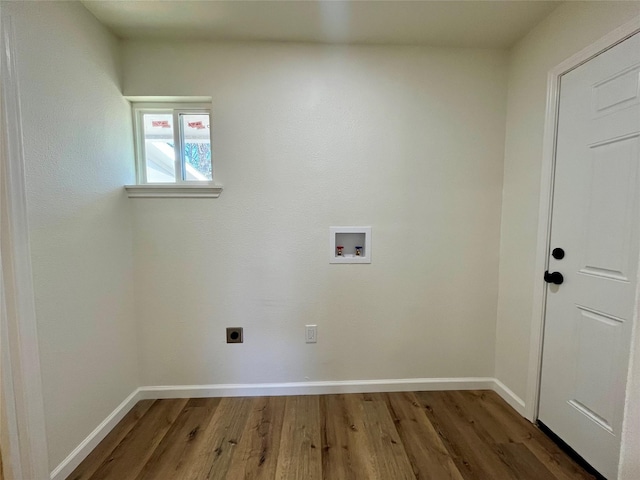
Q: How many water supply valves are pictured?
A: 2